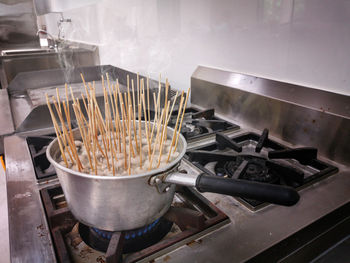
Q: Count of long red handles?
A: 0